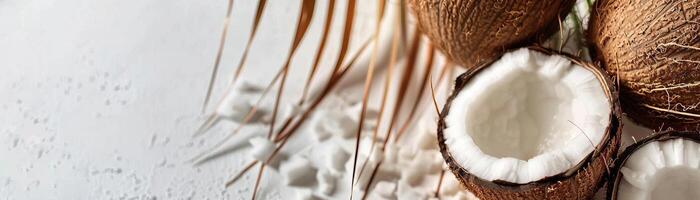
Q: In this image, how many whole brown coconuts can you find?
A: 2